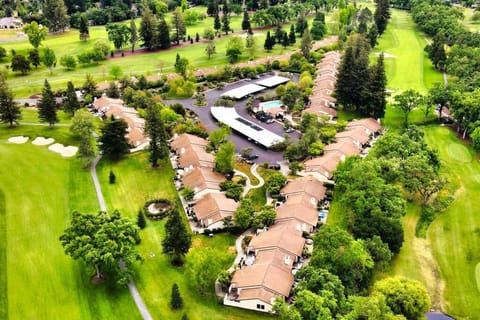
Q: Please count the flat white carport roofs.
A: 3